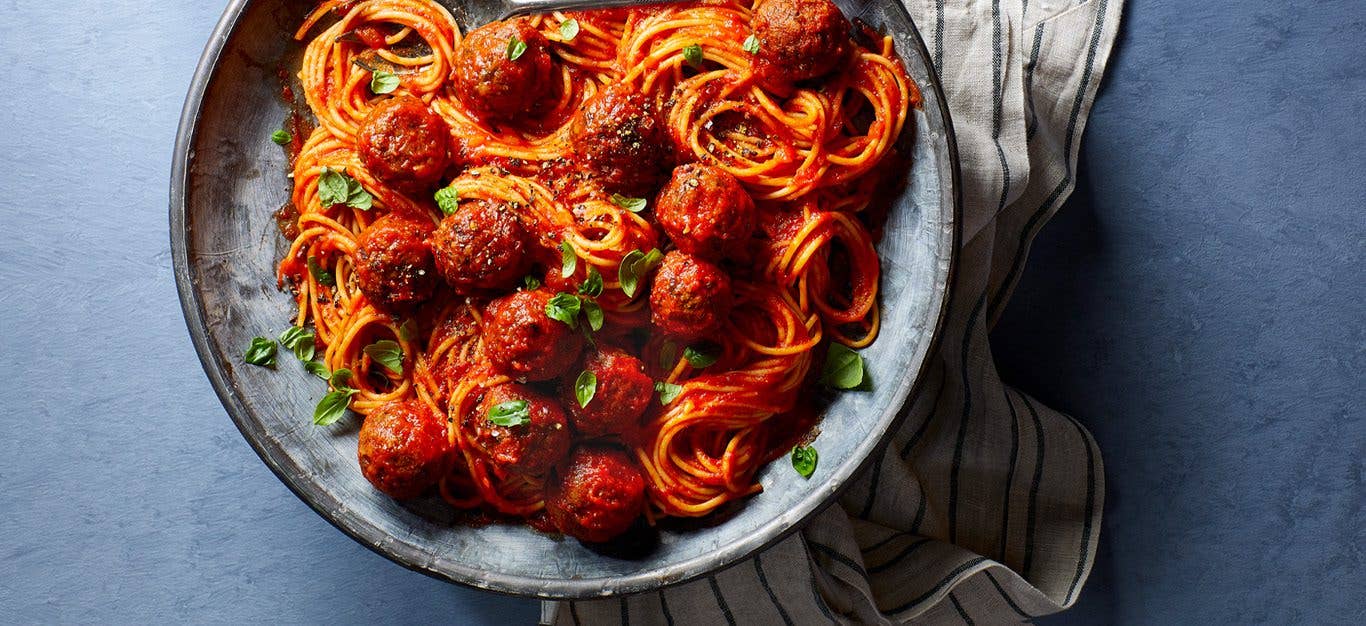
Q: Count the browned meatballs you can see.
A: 13